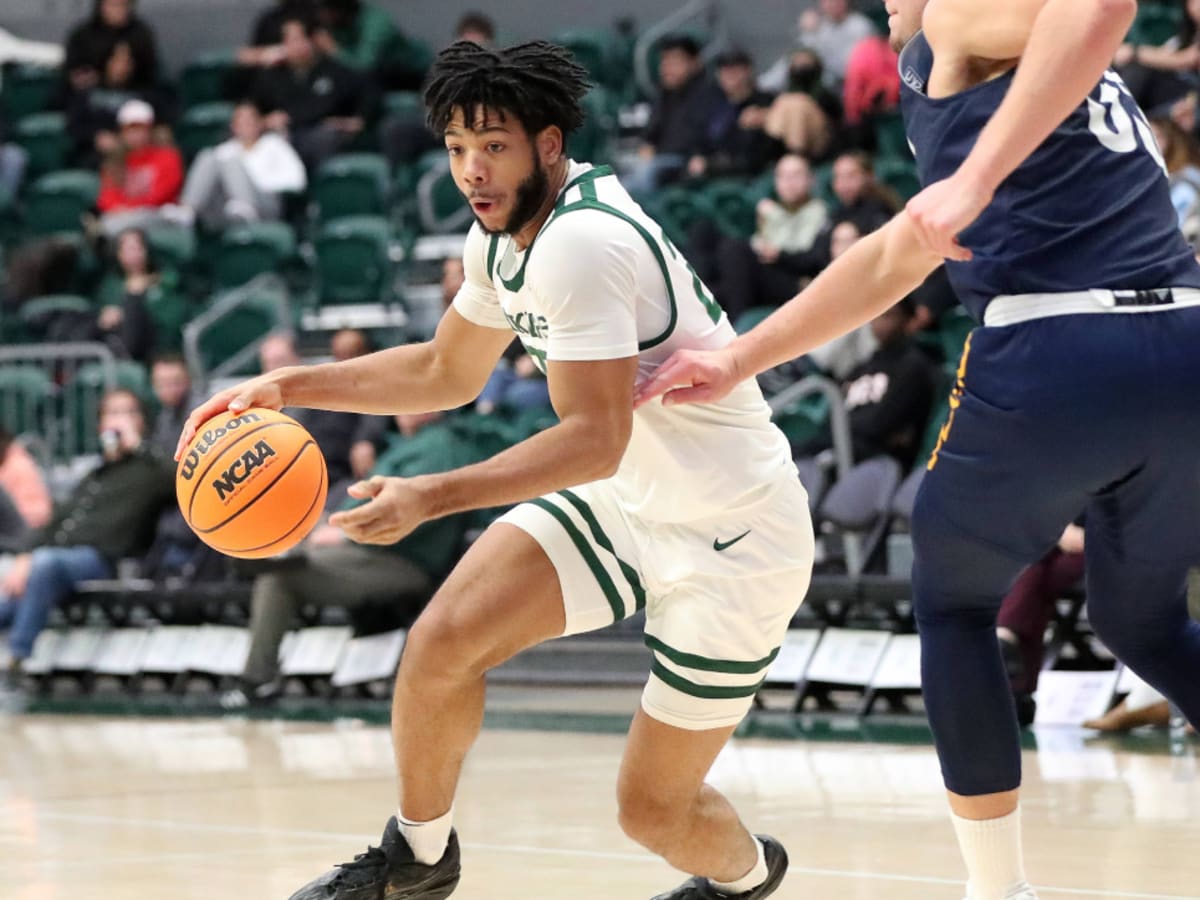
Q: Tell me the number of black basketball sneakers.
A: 2